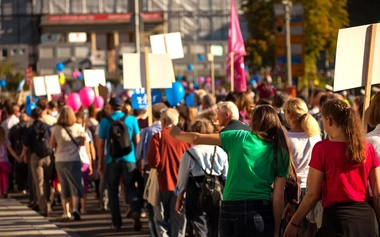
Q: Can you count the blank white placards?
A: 5